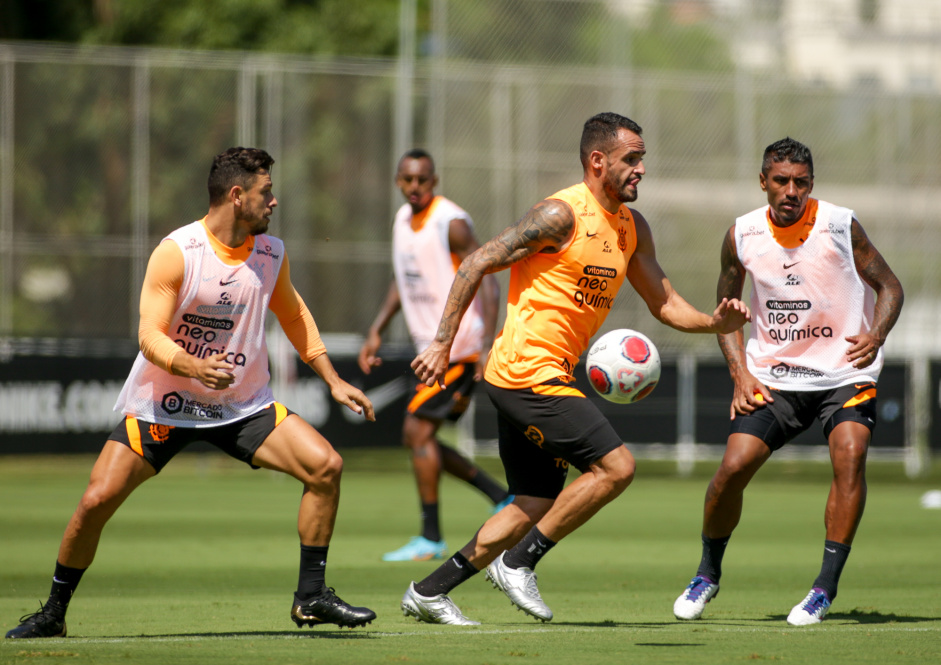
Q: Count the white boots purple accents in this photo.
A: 2